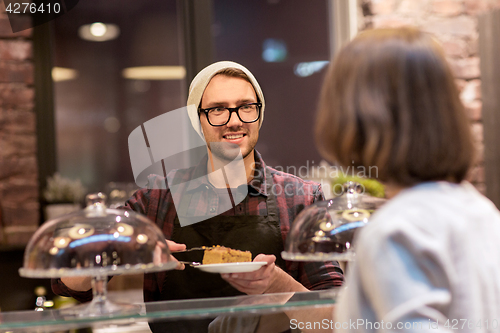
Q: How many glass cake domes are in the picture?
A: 2